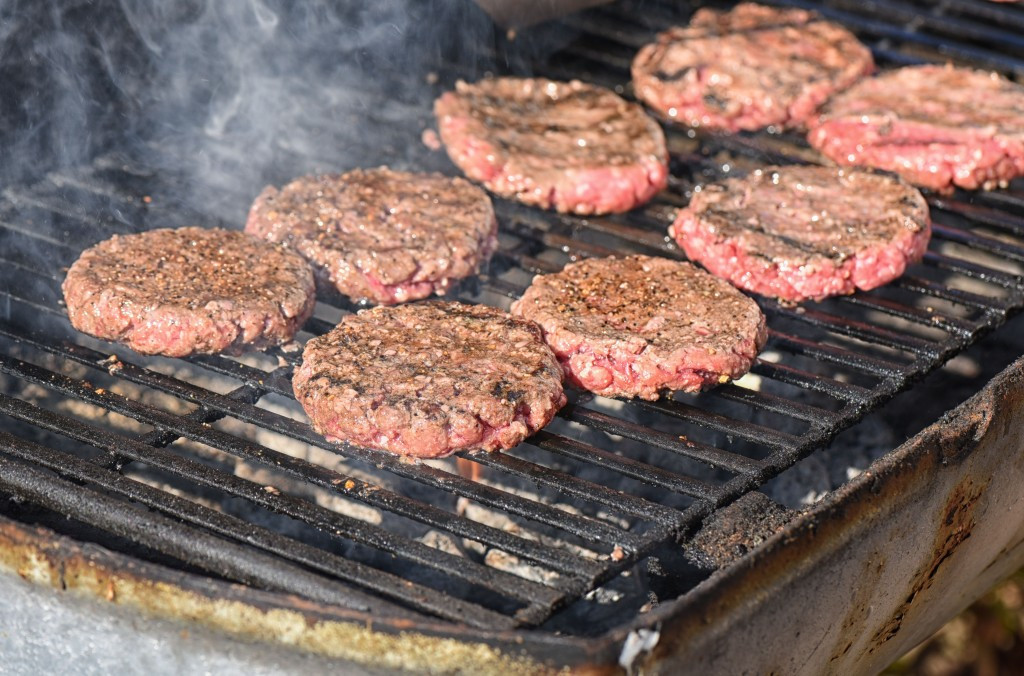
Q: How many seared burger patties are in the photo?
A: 8